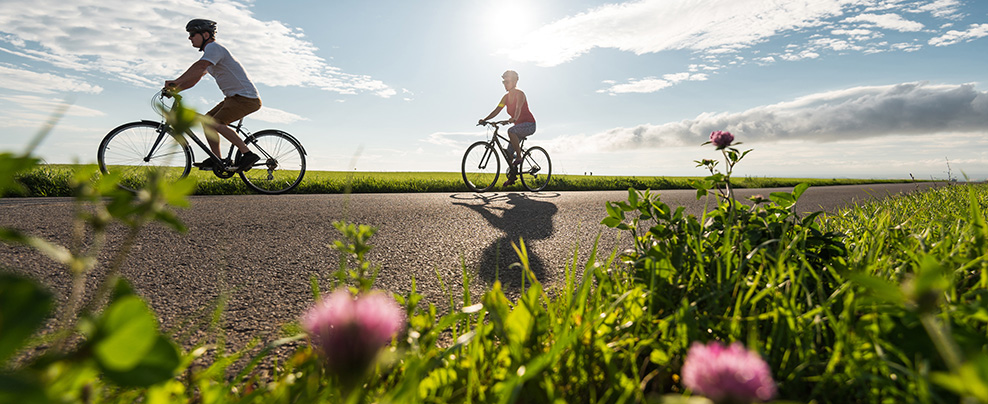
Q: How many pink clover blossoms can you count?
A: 3